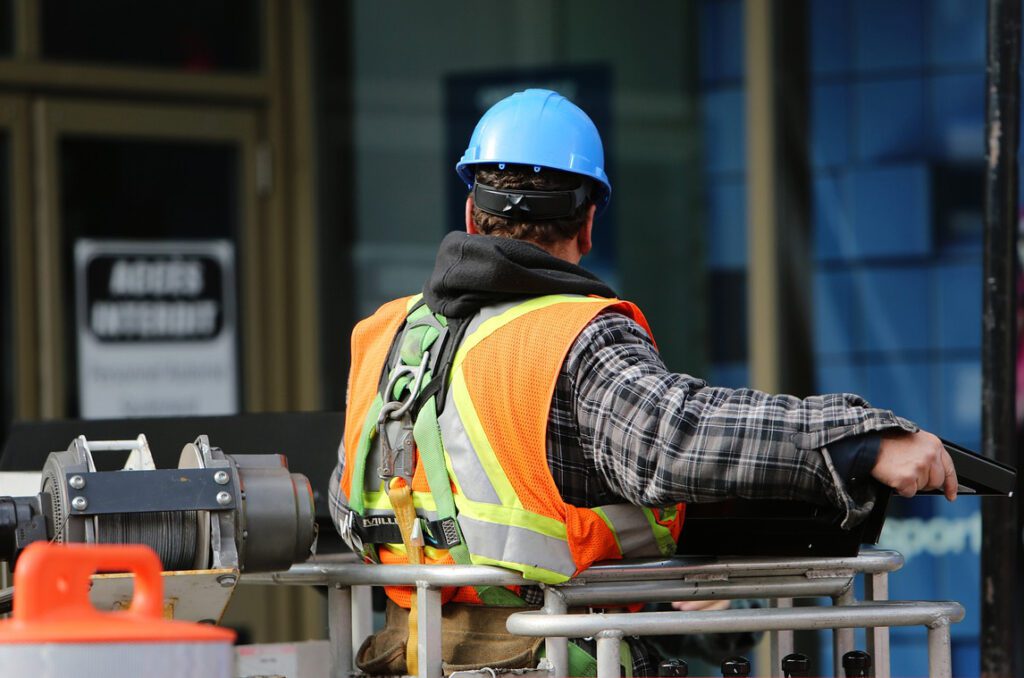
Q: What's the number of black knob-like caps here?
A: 4